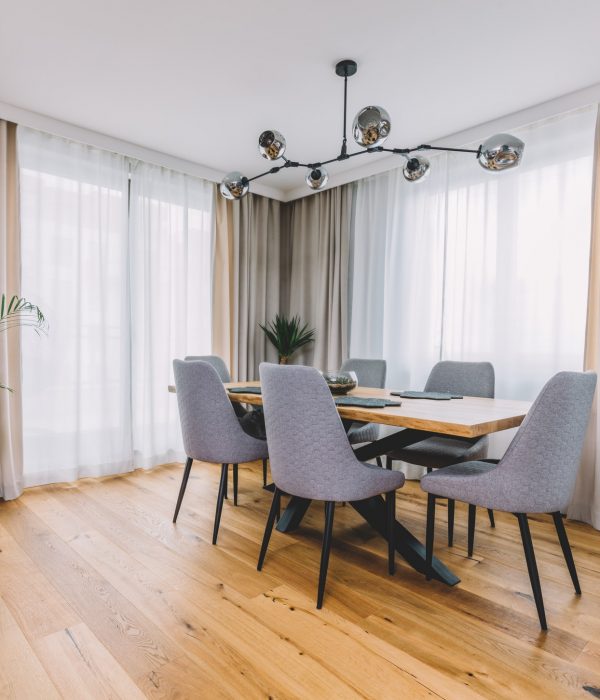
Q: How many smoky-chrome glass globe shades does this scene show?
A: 6